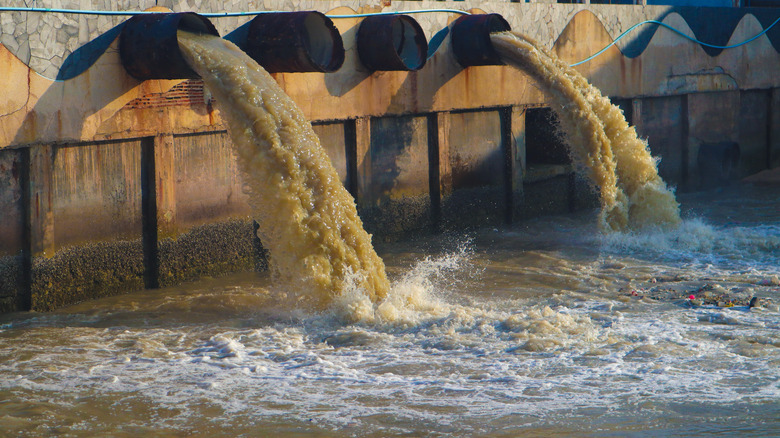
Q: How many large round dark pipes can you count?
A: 4